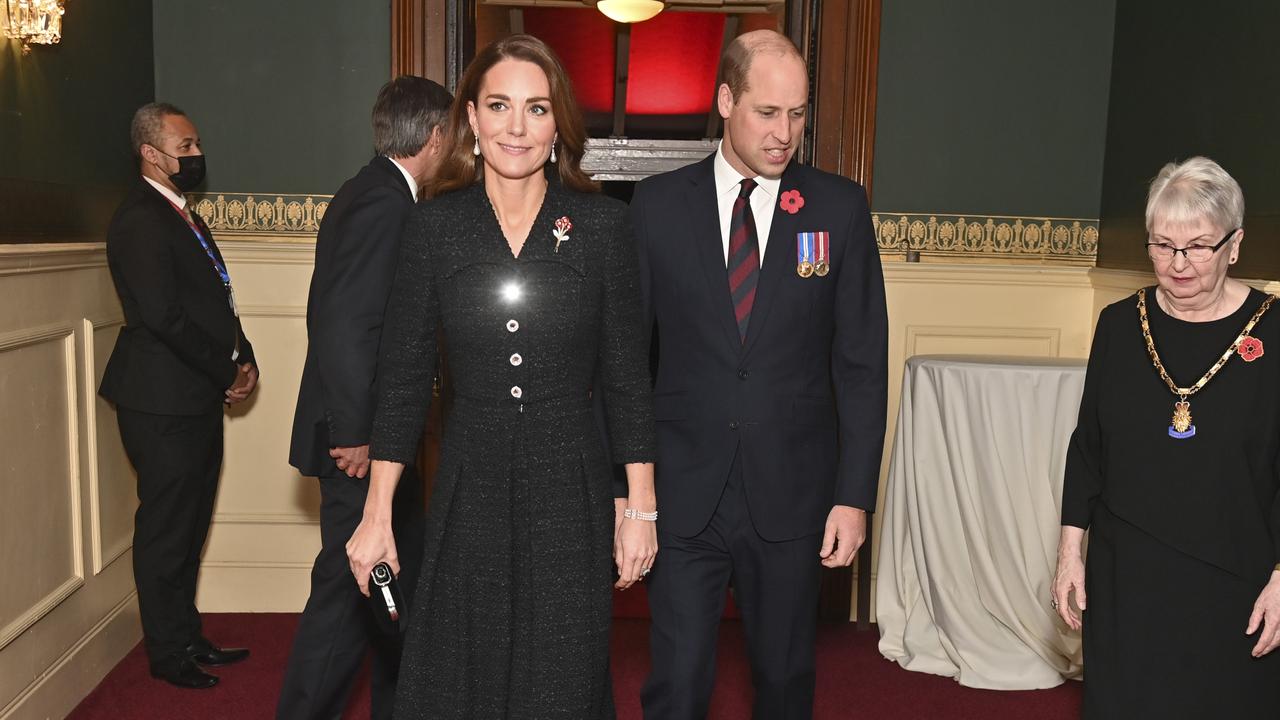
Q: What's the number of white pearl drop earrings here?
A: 2